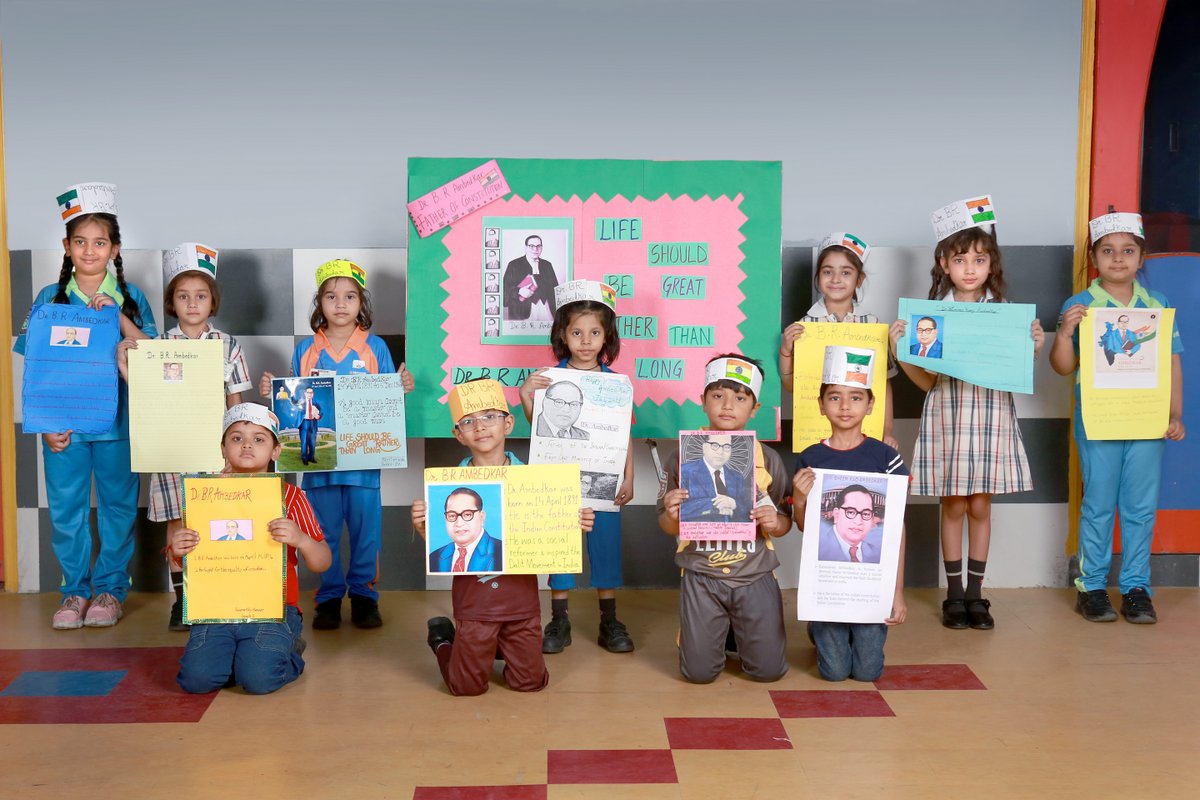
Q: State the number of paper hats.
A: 11